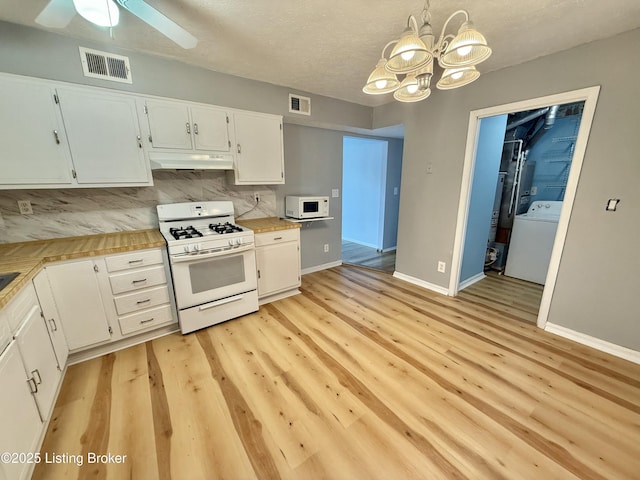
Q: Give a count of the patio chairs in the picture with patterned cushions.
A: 0